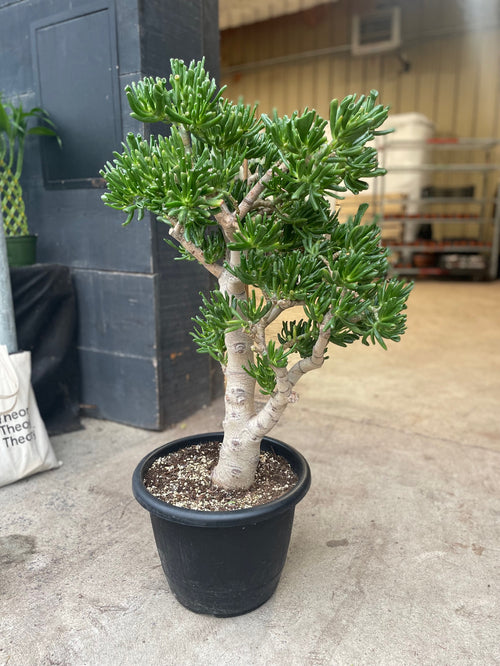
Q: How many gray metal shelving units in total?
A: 1